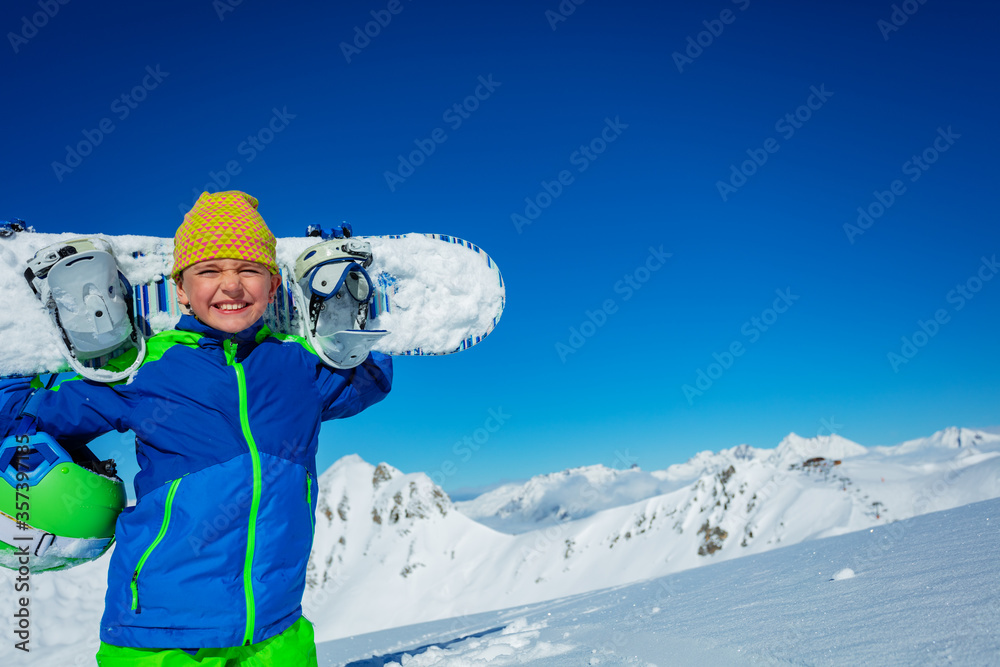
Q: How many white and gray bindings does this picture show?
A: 2